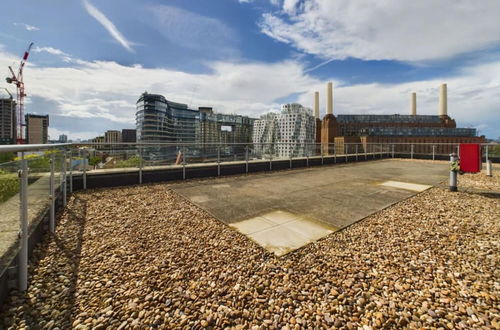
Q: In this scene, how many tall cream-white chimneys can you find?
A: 4